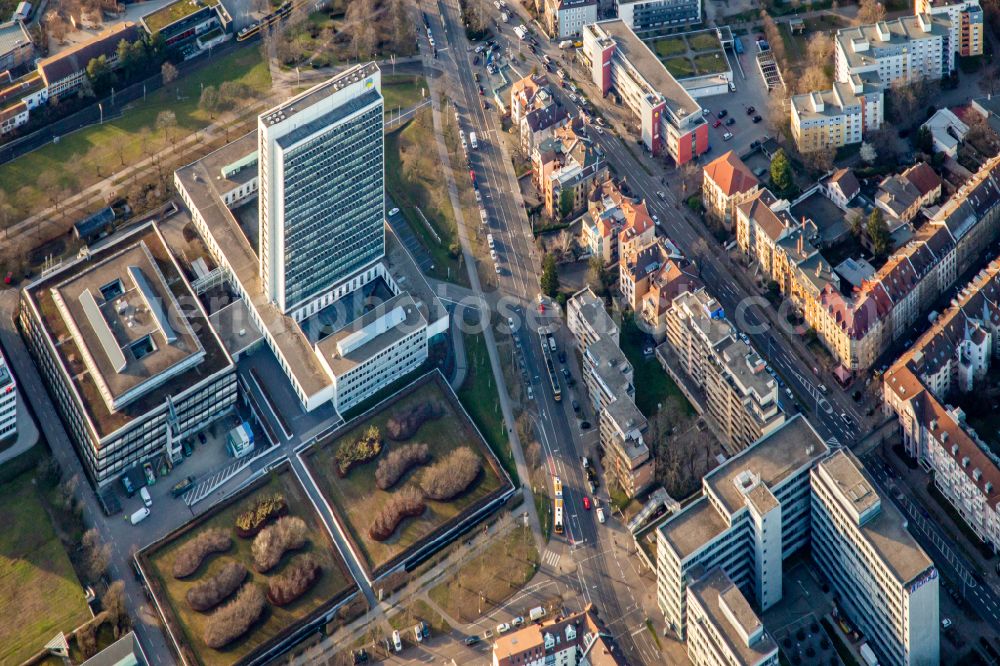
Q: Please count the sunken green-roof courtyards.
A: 2